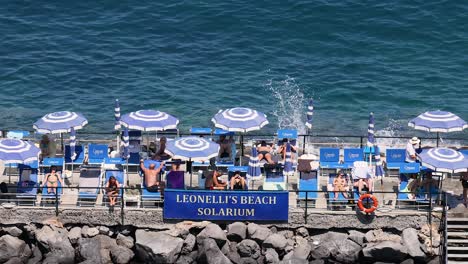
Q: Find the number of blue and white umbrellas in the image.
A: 15